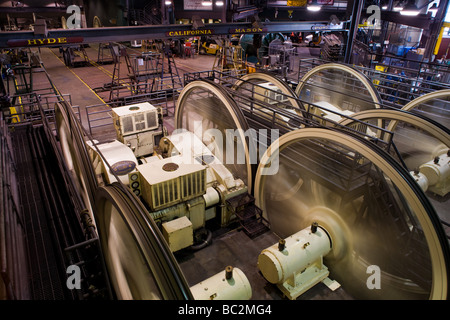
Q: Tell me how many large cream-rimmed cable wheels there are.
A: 8